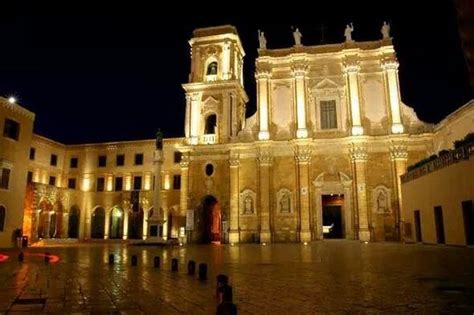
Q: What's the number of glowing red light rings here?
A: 2